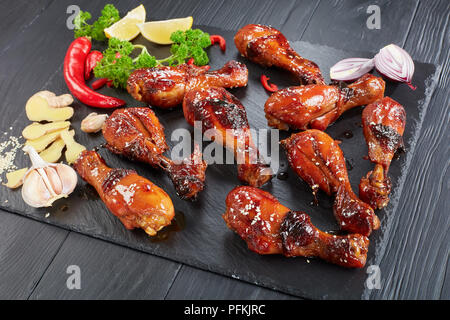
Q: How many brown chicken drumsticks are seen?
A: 9